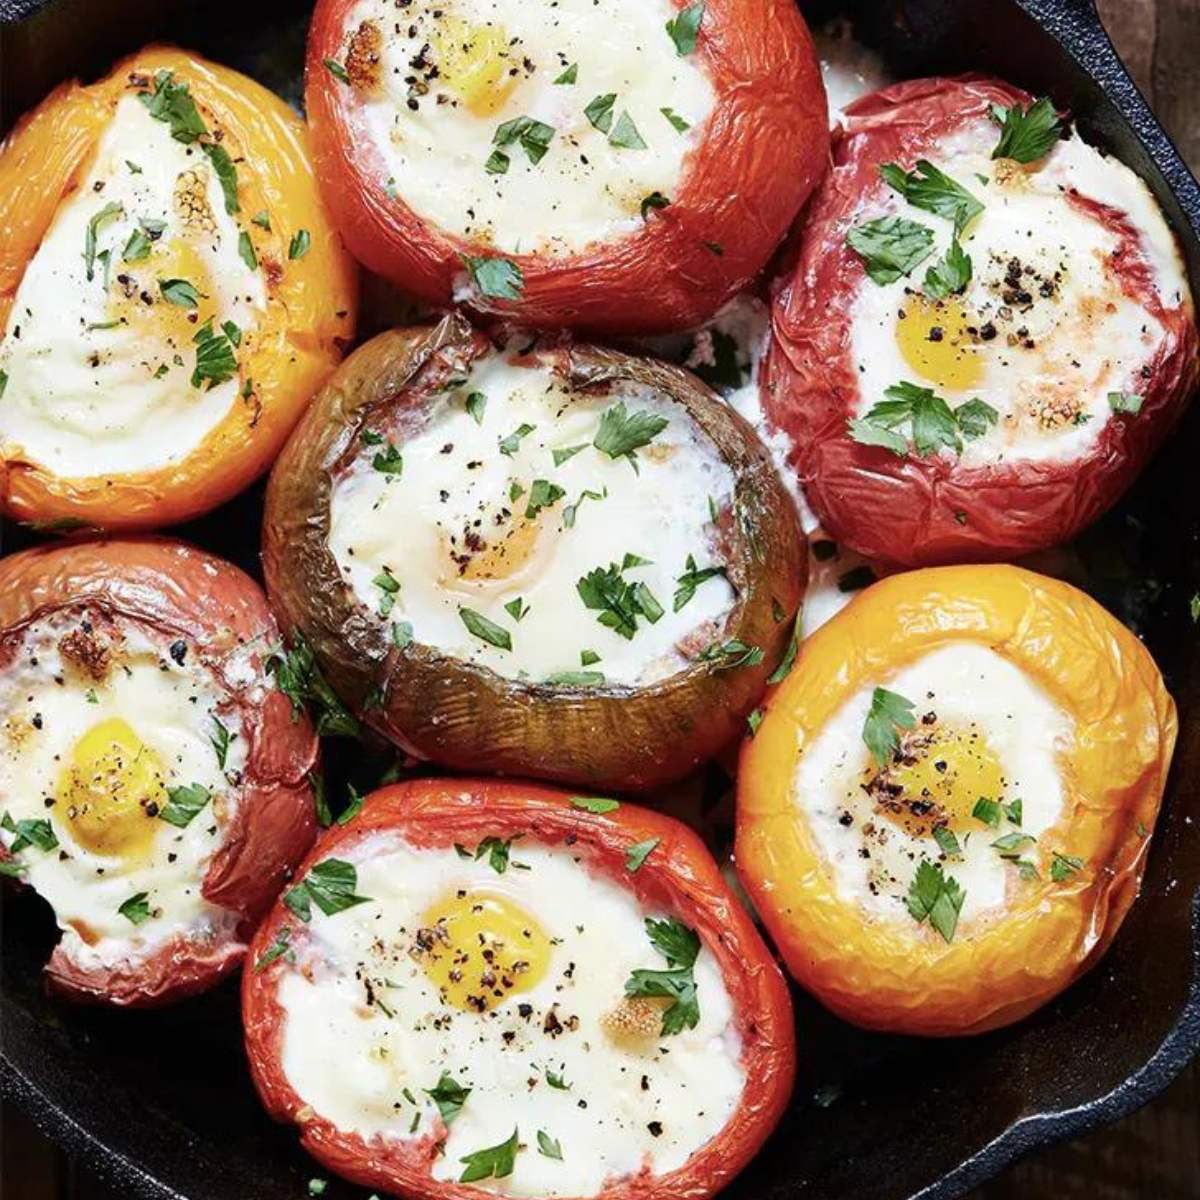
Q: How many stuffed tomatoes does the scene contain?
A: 7